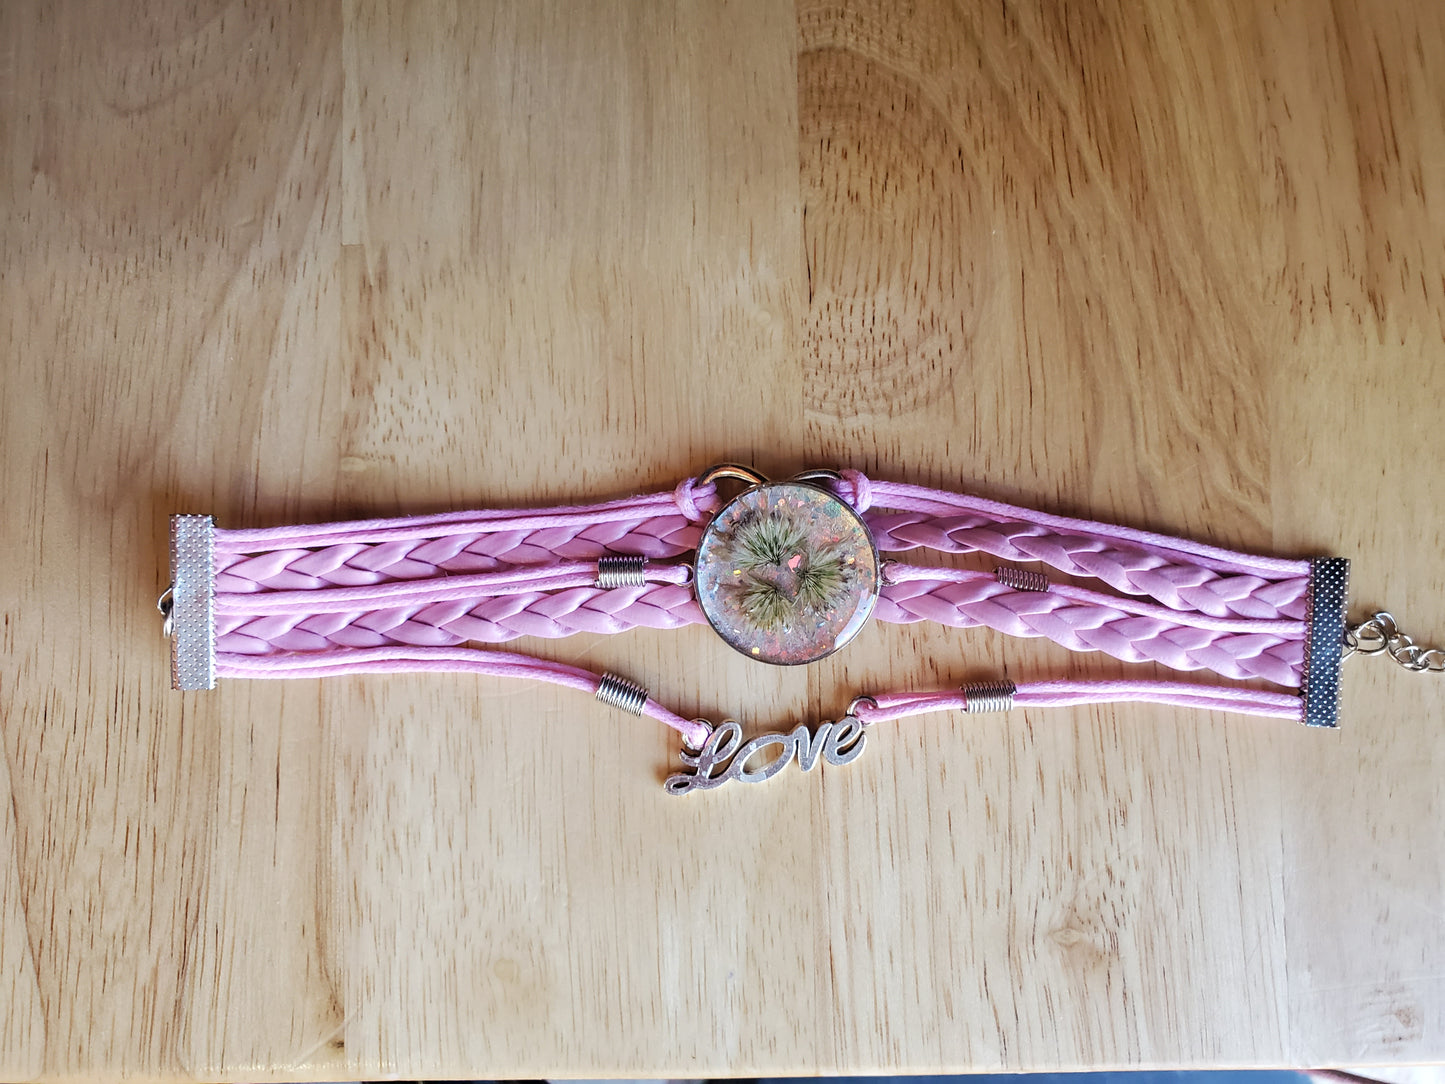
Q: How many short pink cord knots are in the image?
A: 2